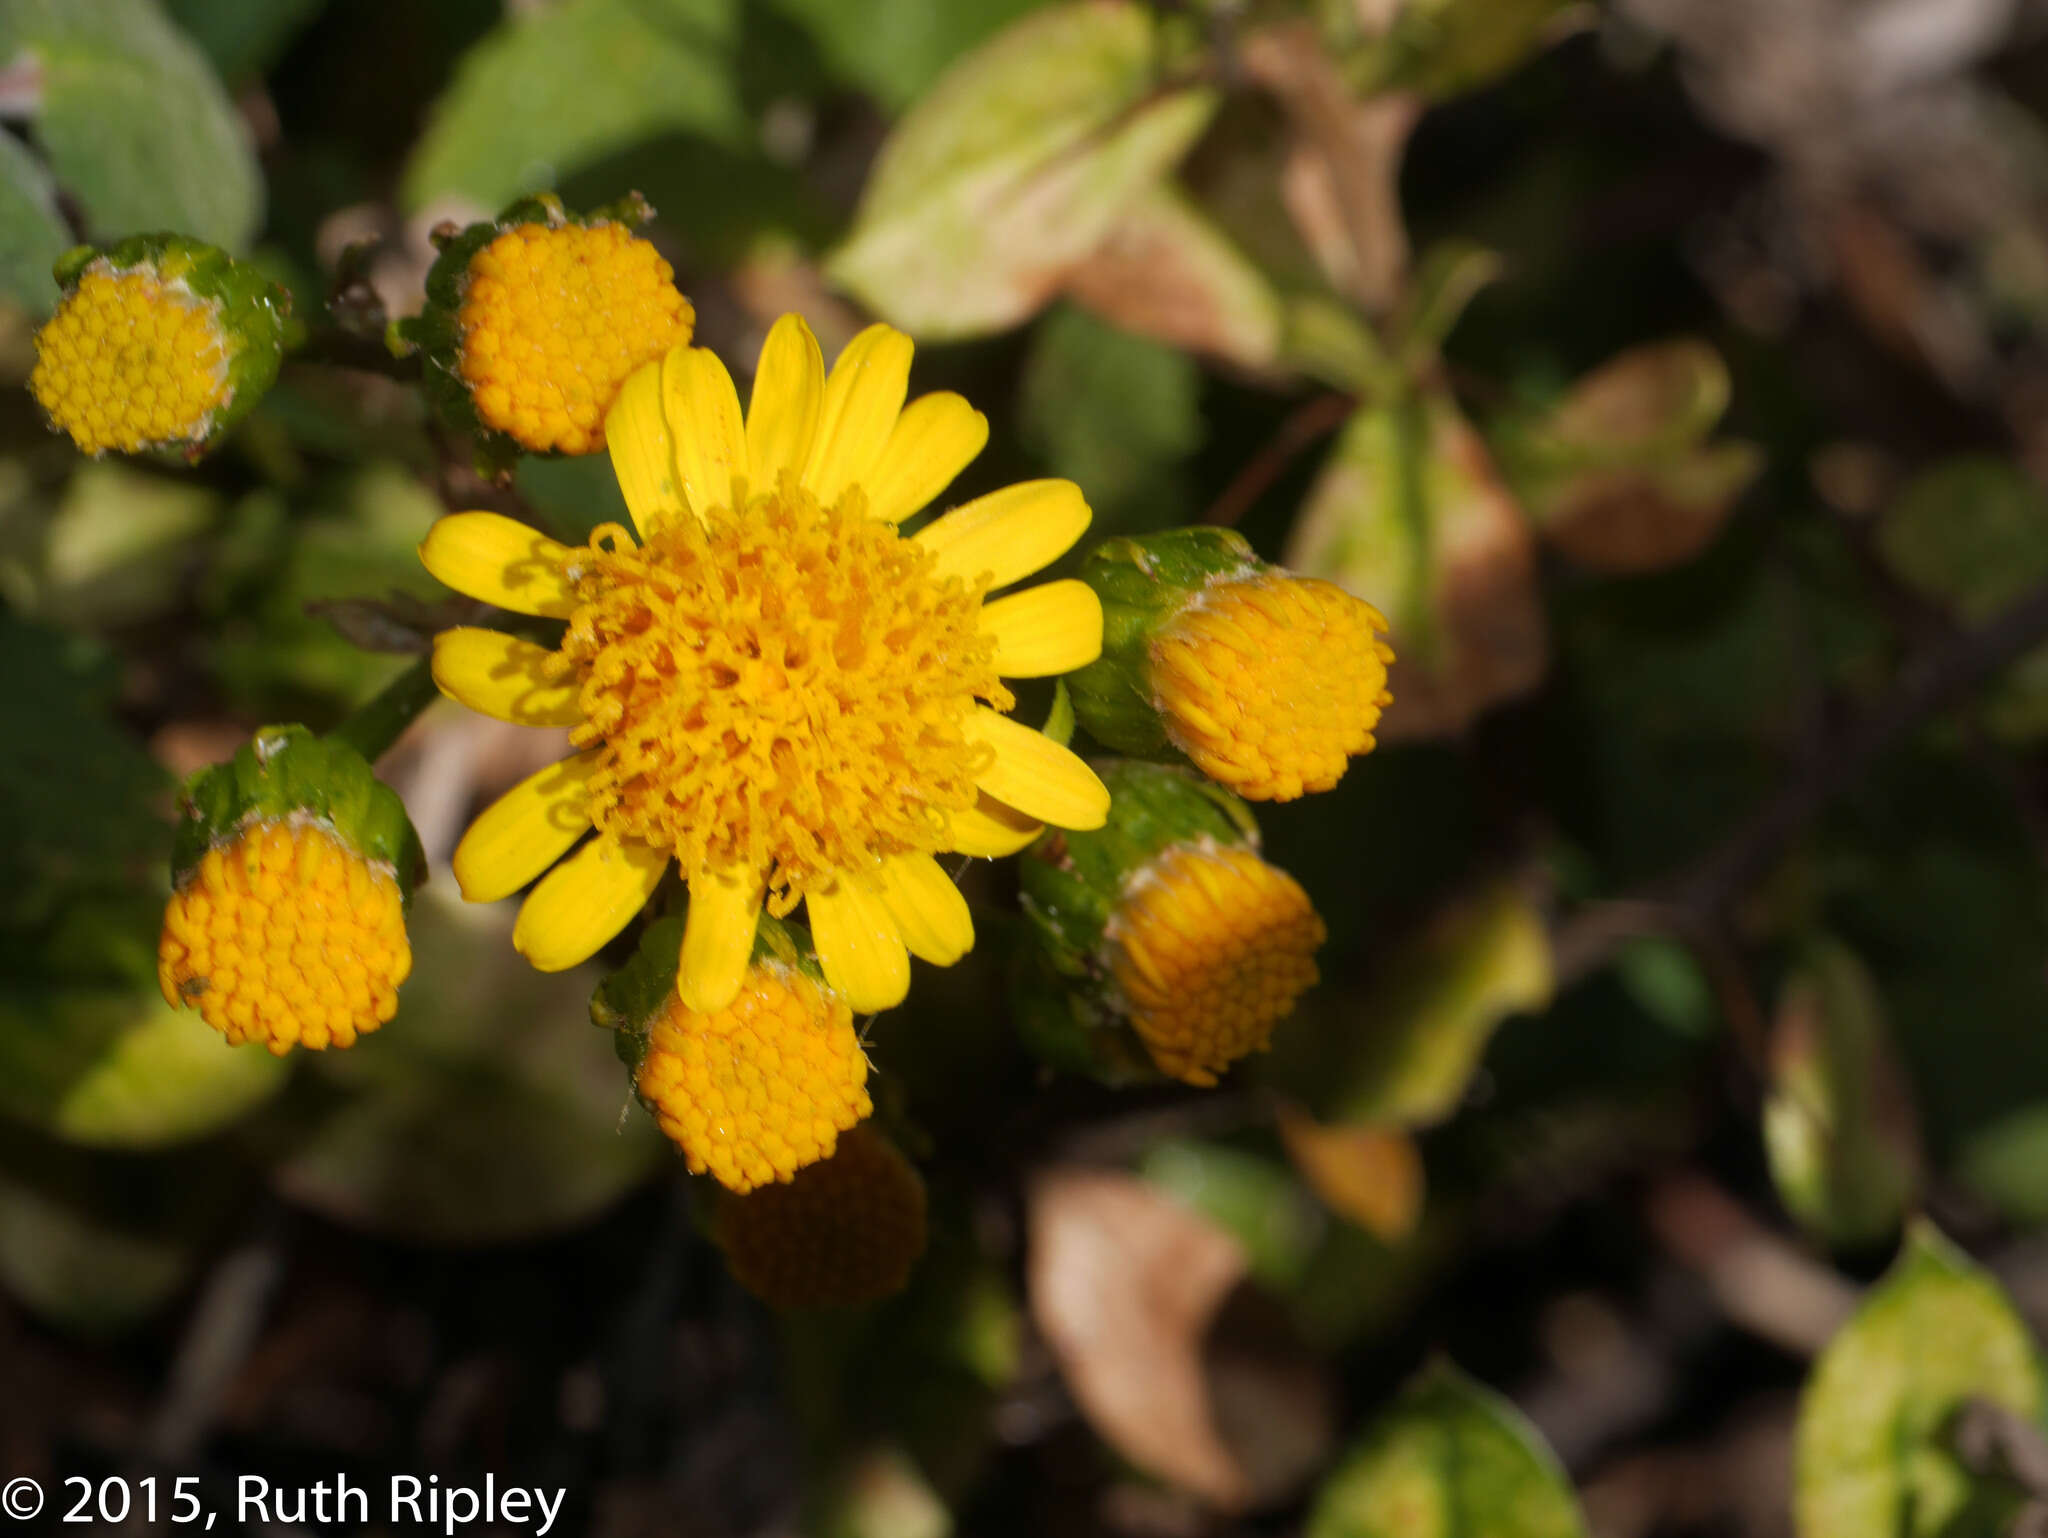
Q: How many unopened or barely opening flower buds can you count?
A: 7